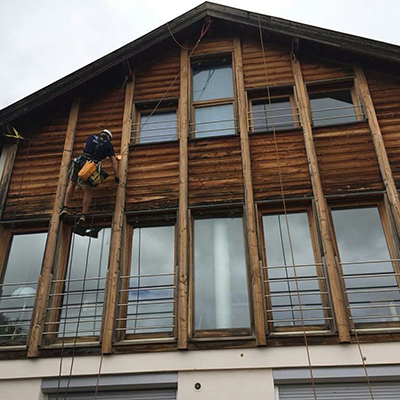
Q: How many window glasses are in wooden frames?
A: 11